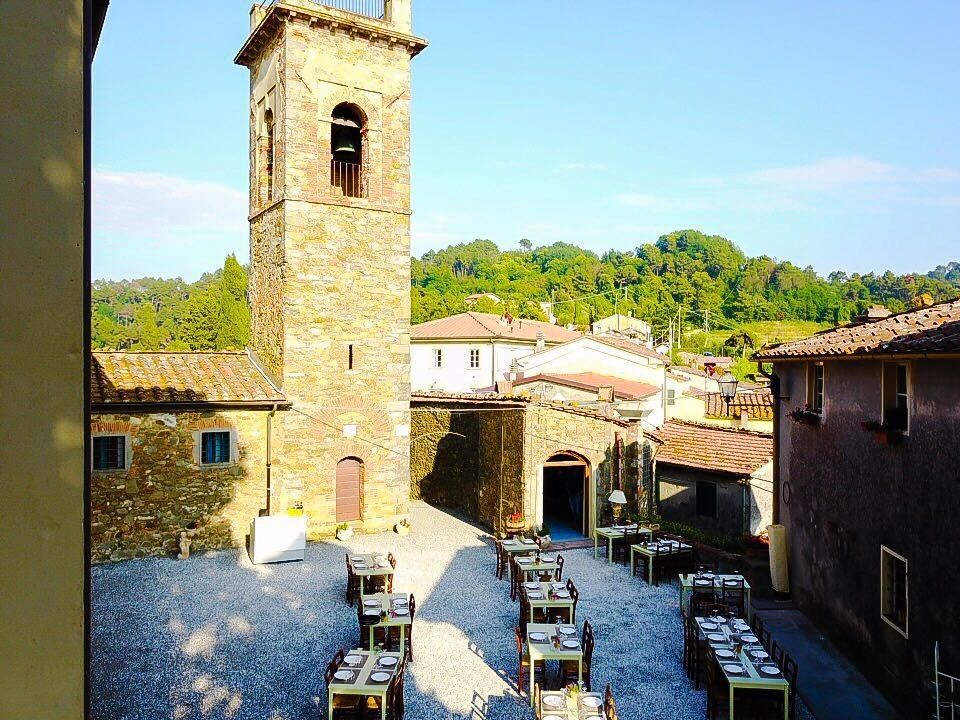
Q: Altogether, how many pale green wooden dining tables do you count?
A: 12